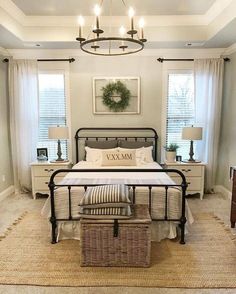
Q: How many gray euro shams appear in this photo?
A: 2